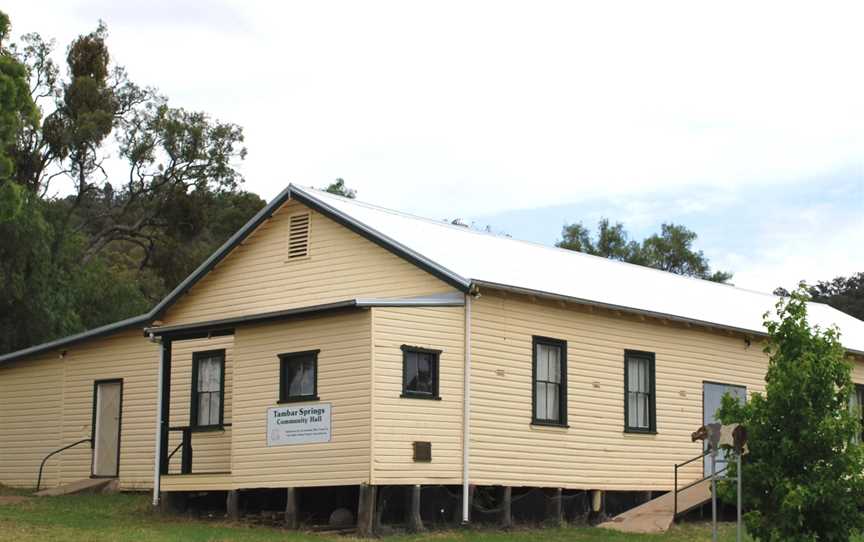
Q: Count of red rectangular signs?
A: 0